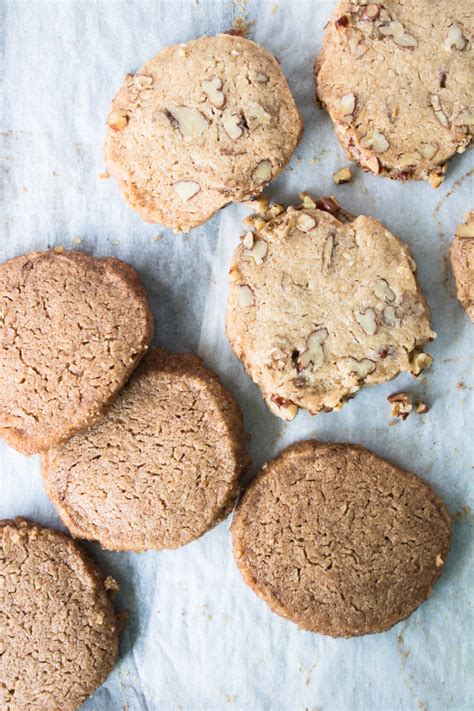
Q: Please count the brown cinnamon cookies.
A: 4